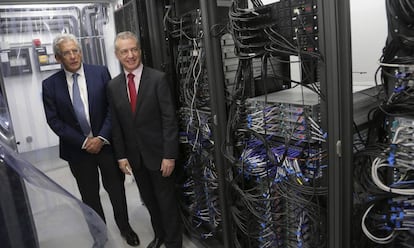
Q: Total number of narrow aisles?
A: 1